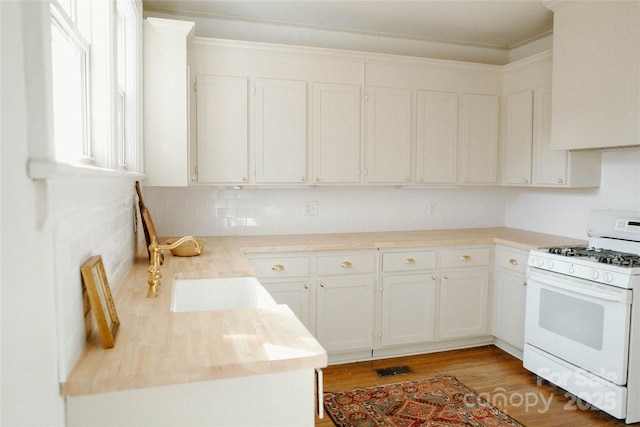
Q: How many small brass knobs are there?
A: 14